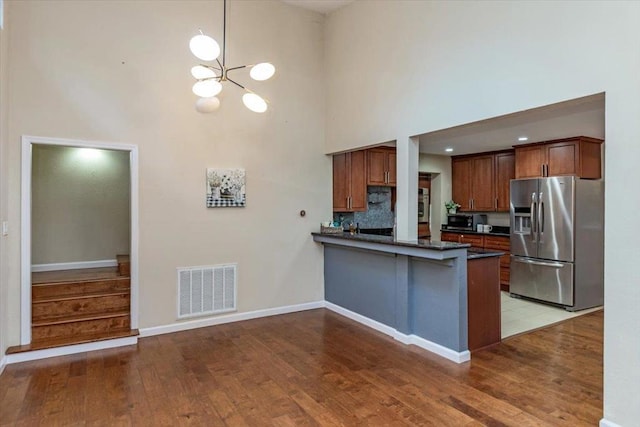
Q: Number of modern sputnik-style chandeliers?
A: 1